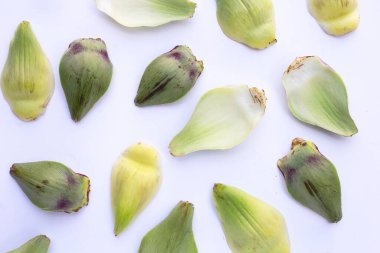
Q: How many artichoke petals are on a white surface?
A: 14